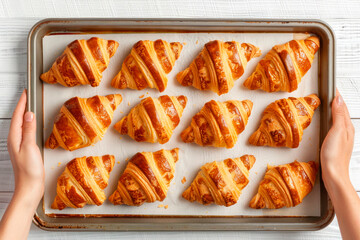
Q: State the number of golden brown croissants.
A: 12